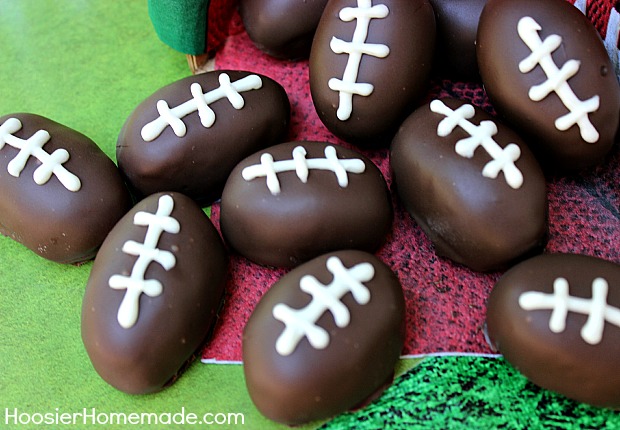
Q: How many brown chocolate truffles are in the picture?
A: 11